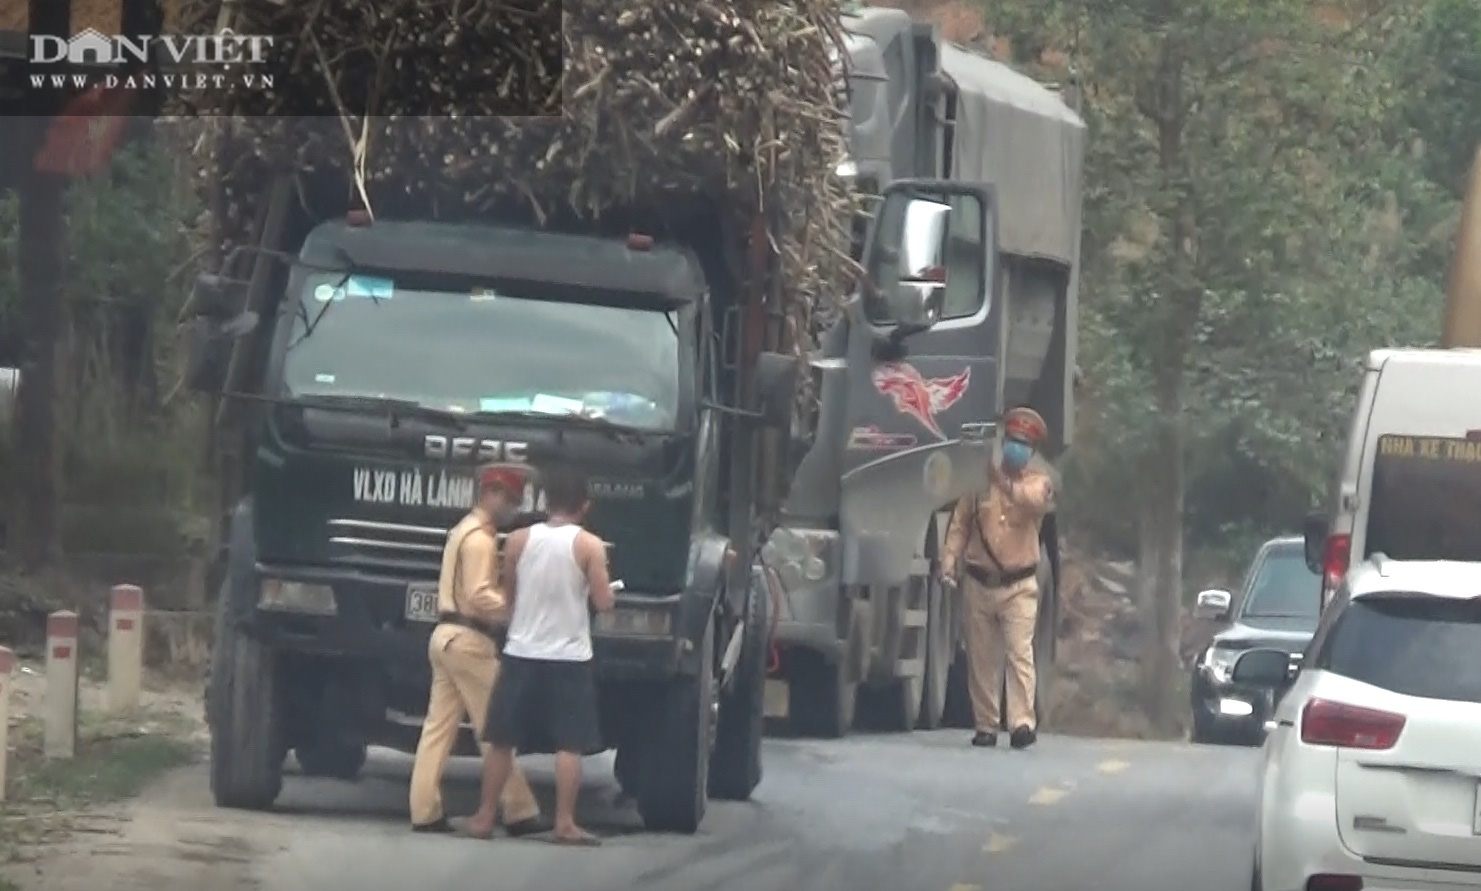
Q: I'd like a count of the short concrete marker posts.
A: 3